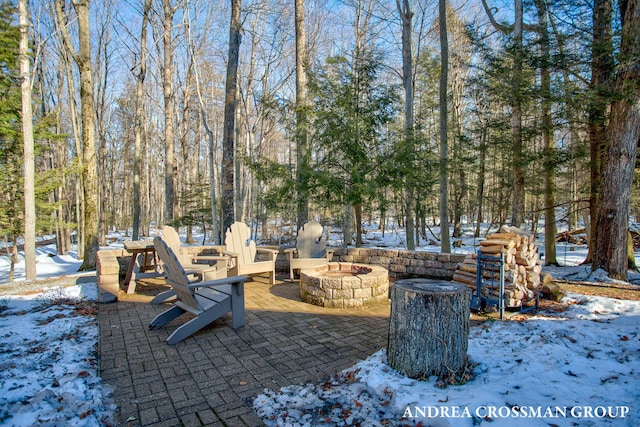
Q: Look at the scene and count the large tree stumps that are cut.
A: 1